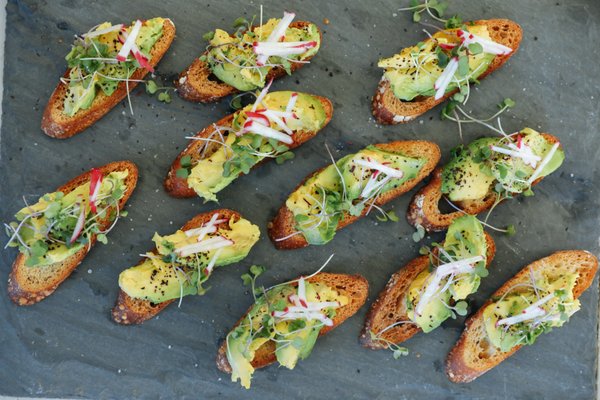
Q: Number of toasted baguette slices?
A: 11